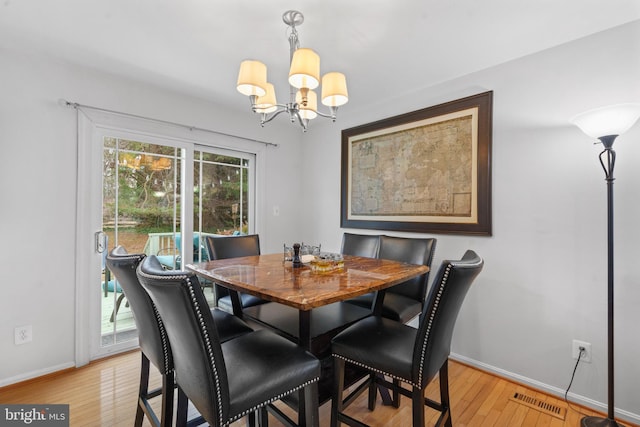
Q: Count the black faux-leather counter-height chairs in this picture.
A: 6